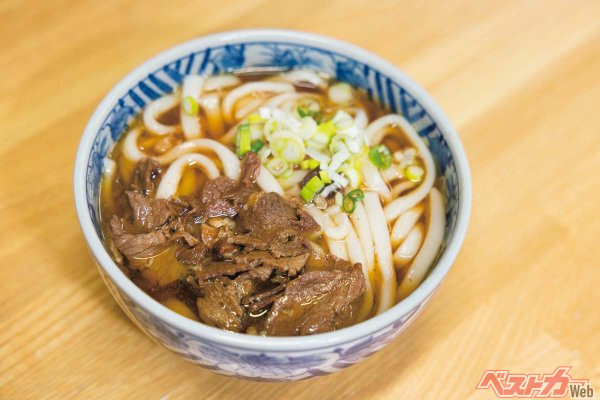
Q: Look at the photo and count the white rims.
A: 1